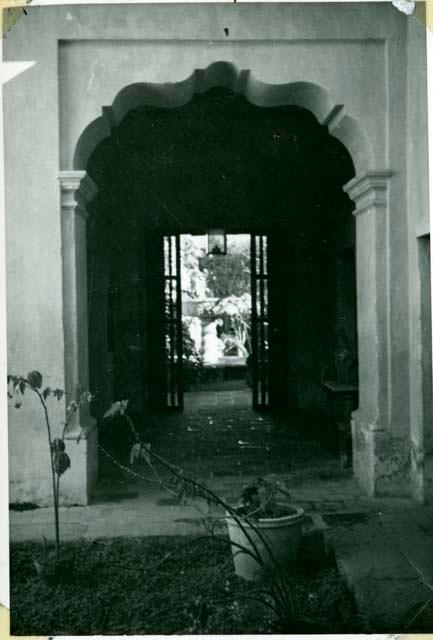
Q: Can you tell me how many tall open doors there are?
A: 2